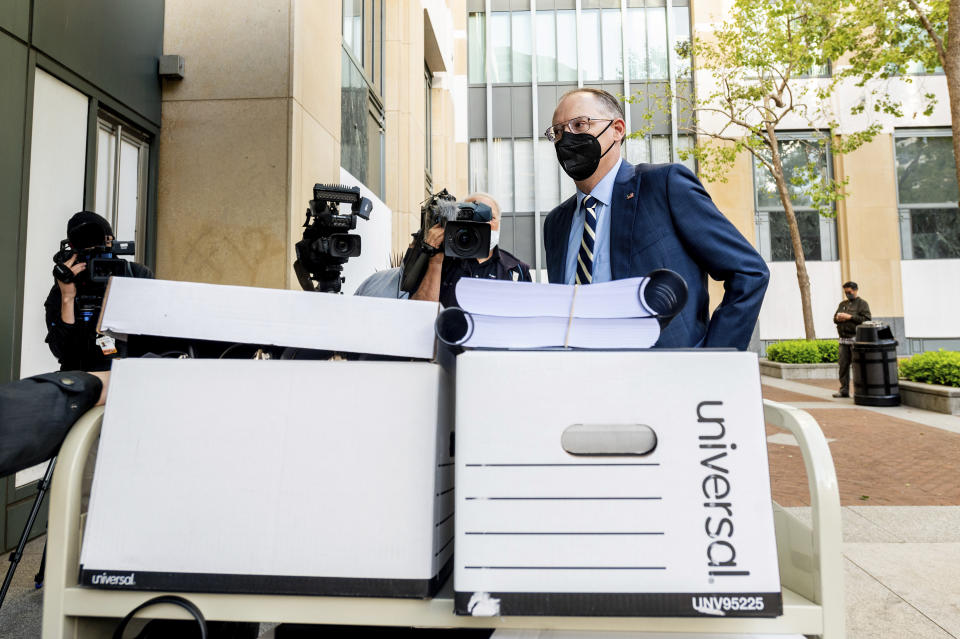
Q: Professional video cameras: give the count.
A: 3